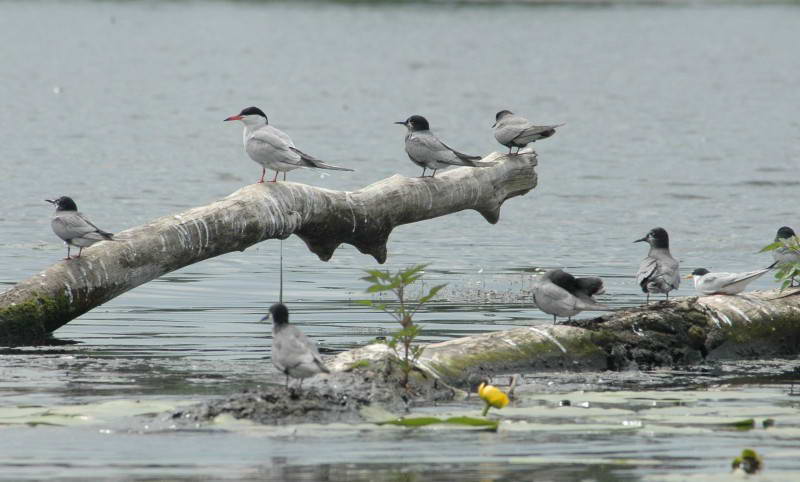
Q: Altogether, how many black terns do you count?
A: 7